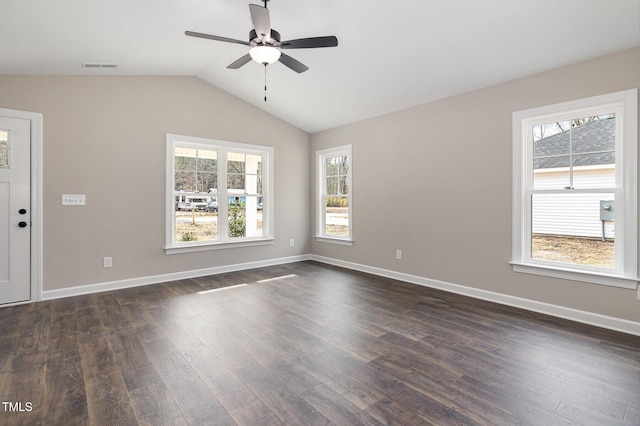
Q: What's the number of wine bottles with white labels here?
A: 0